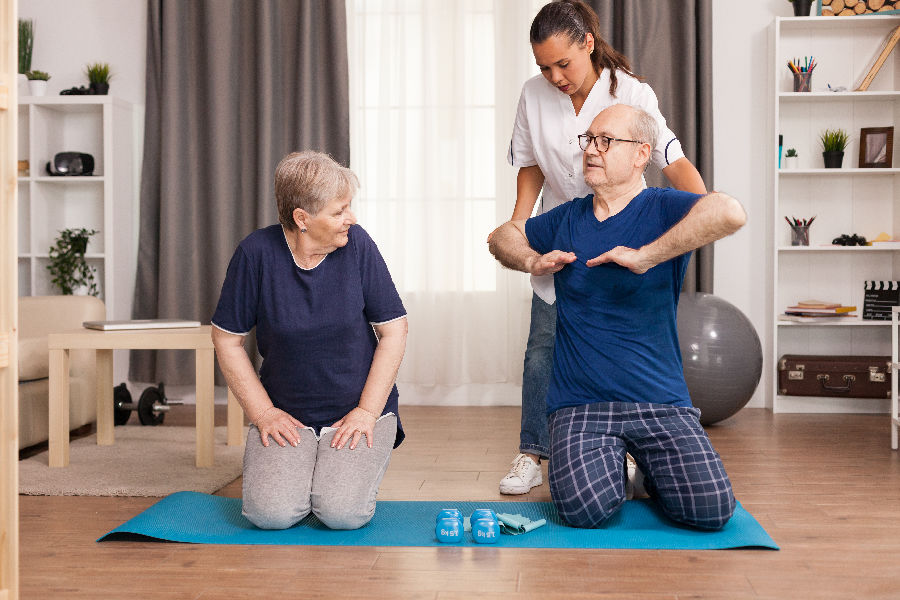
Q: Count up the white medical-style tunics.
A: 1